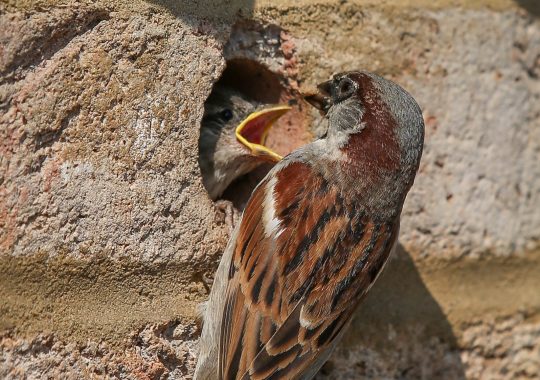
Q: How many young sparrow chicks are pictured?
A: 1